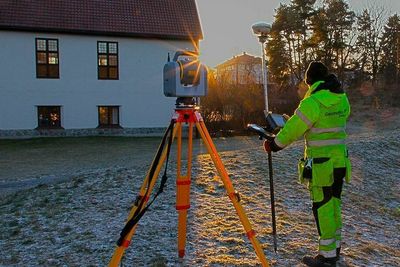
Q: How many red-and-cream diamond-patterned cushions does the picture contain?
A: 0